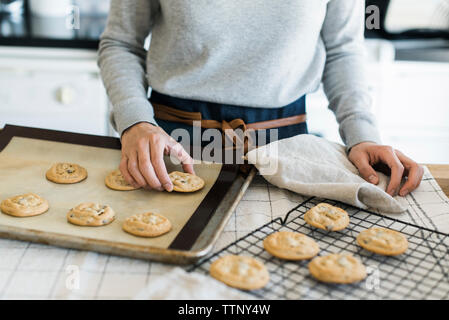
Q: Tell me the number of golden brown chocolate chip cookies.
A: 11